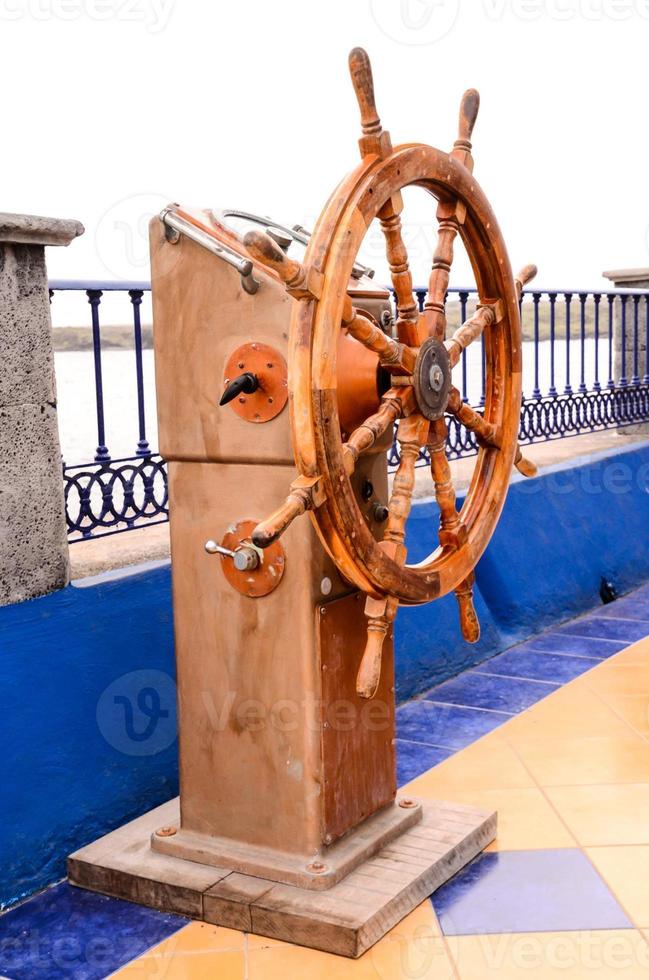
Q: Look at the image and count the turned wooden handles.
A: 8